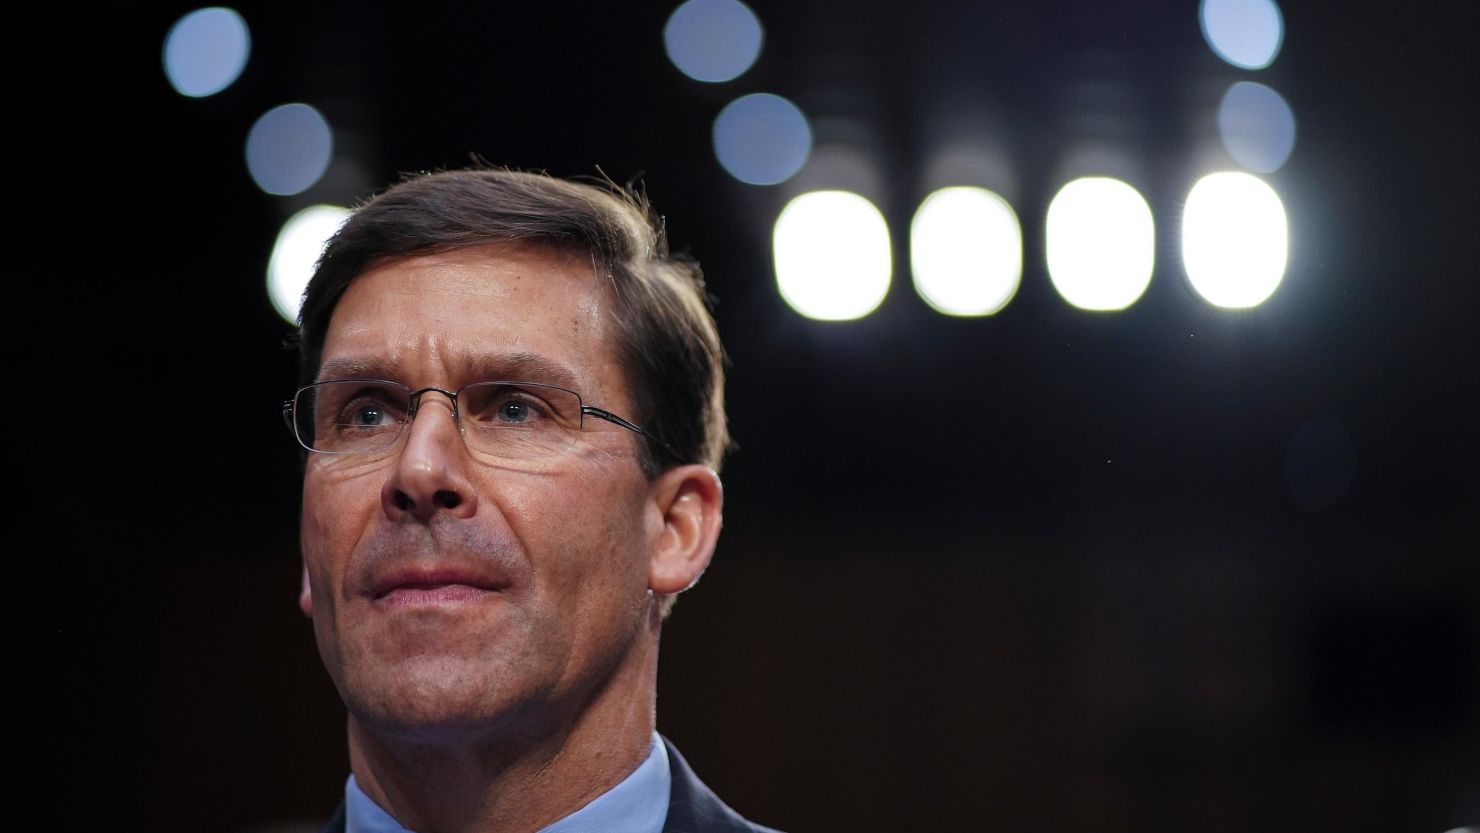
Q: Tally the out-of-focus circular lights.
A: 11